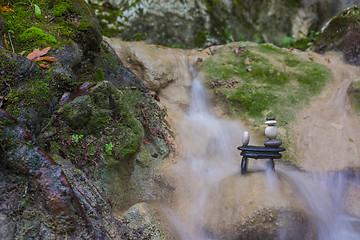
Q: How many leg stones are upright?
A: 2